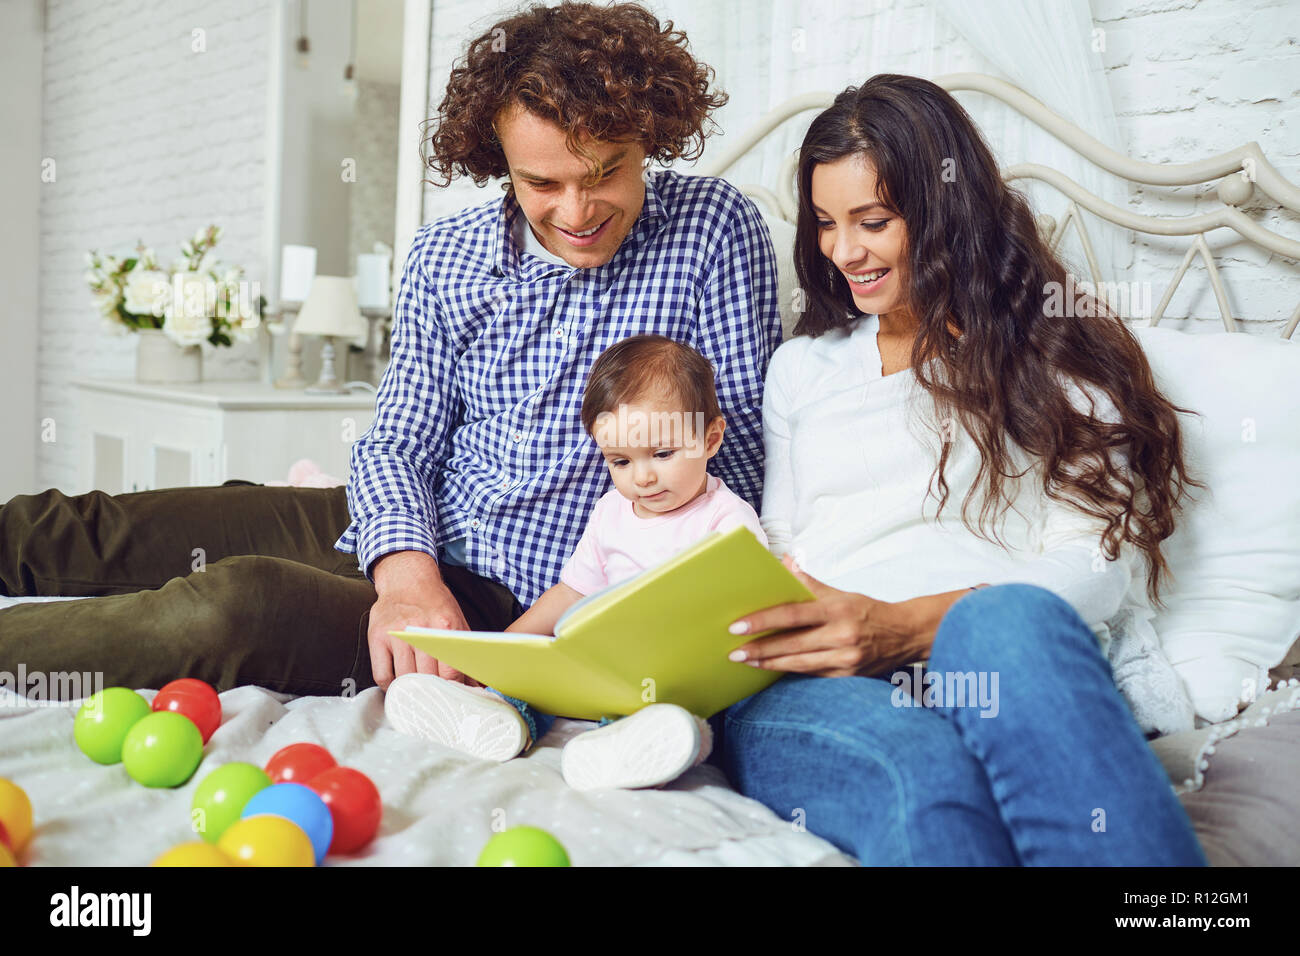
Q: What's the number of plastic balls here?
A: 13